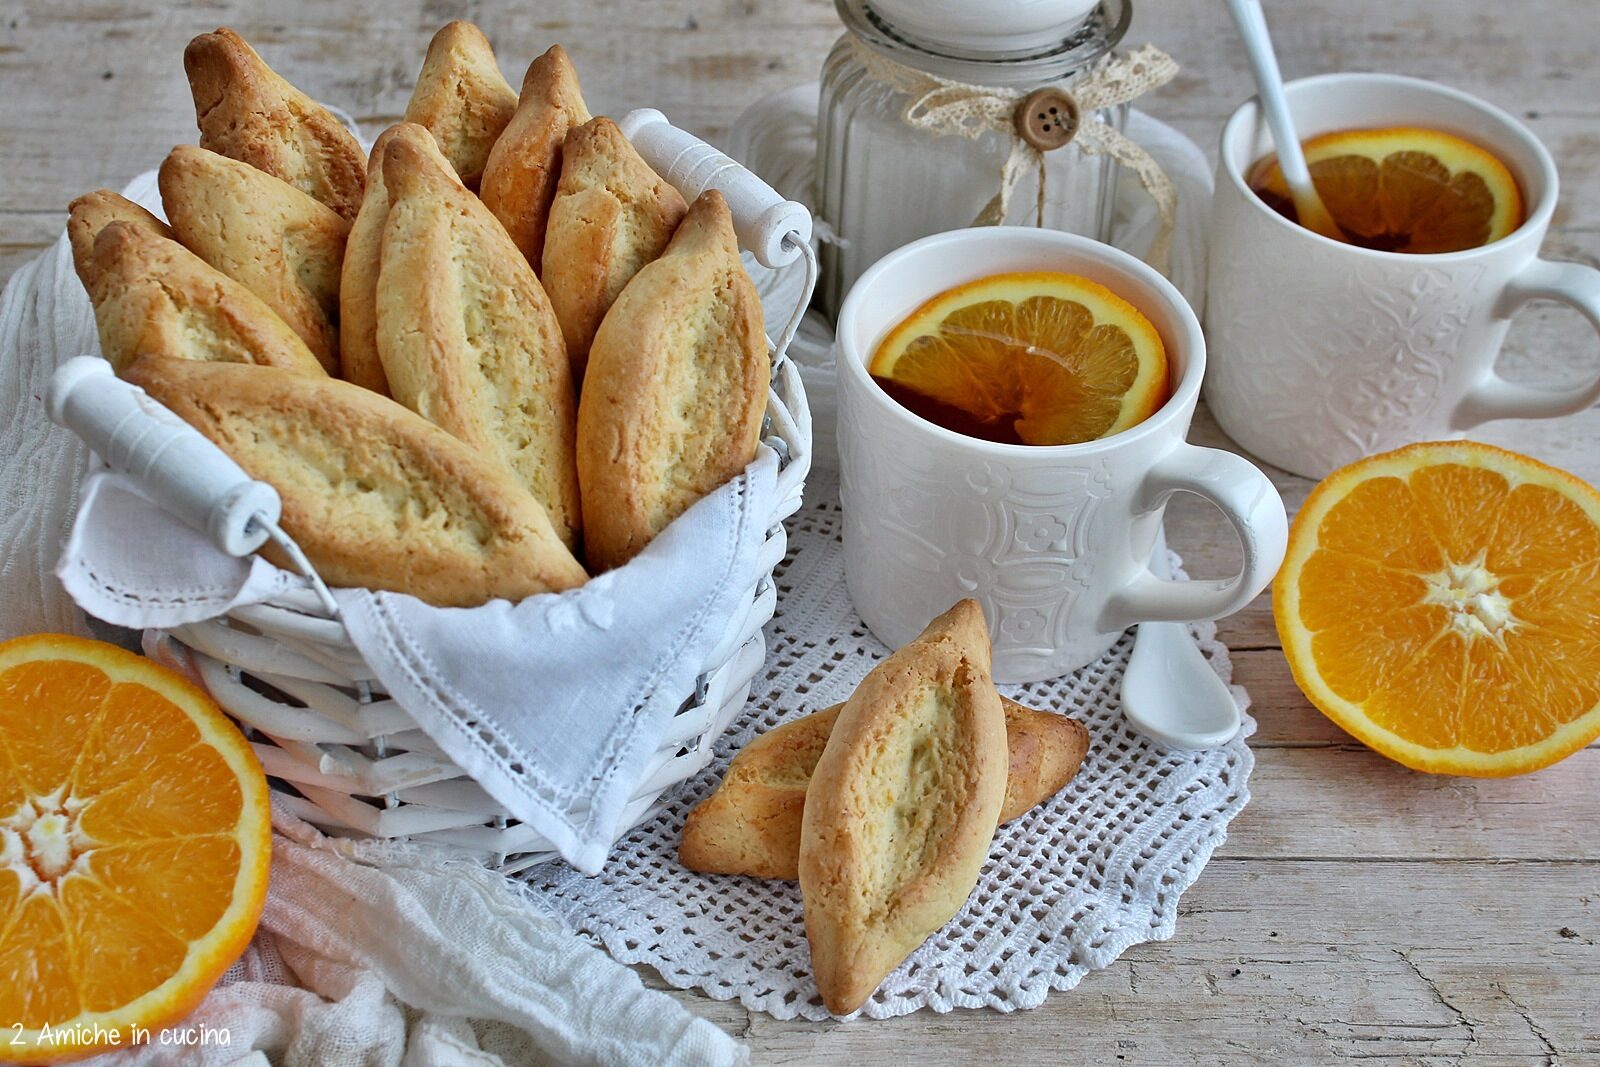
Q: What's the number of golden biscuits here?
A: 13